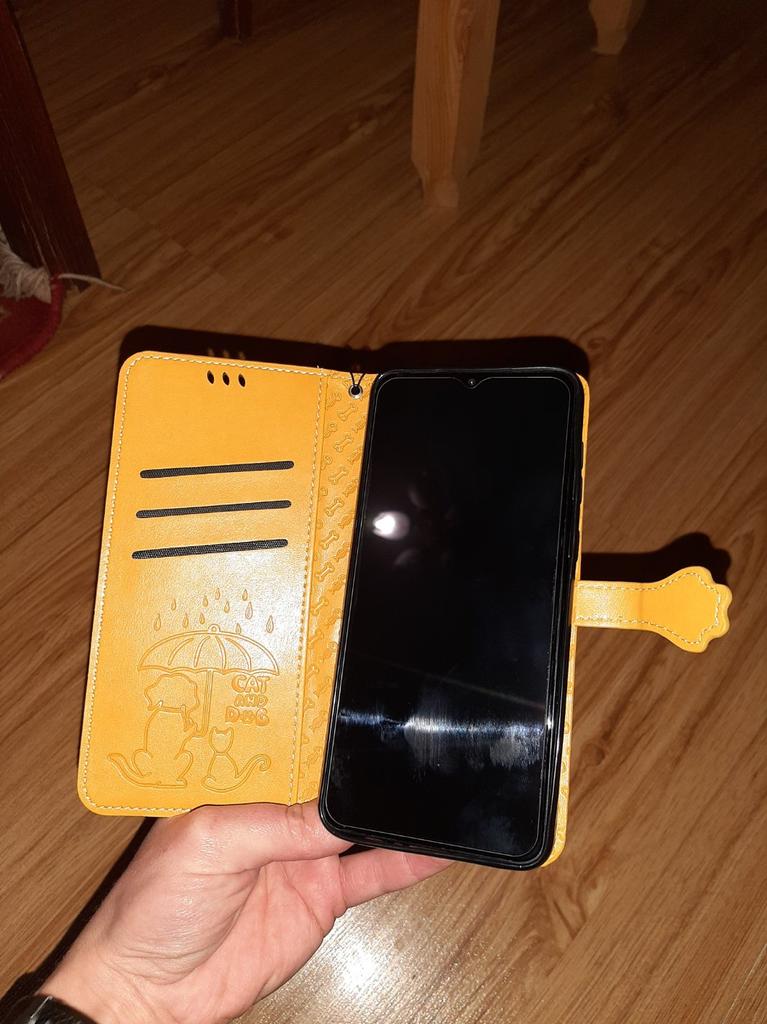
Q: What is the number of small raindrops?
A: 11